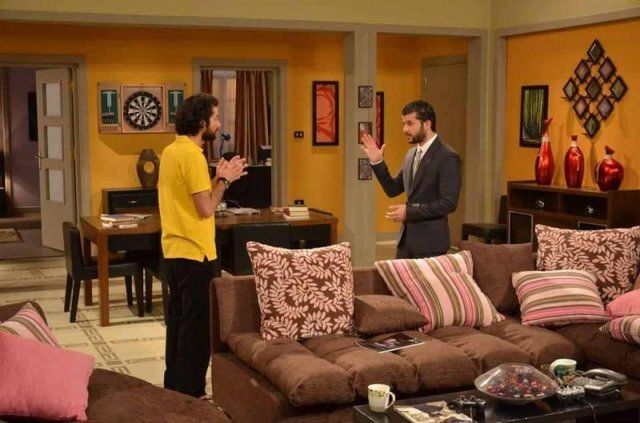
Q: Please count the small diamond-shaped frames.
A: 9